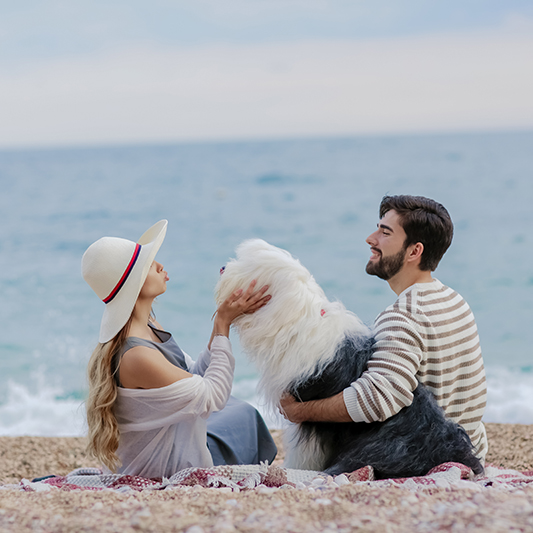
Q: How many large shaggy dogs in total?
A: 1